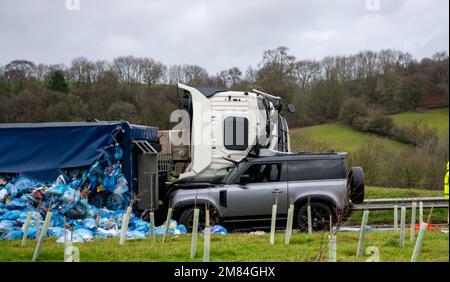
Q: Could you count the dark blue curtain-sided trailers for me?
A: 1